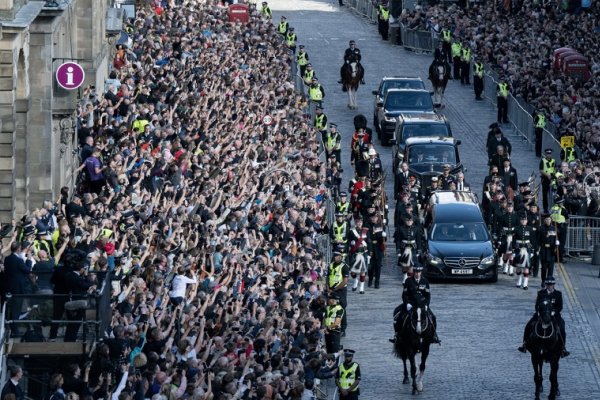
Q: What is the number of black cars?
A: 5